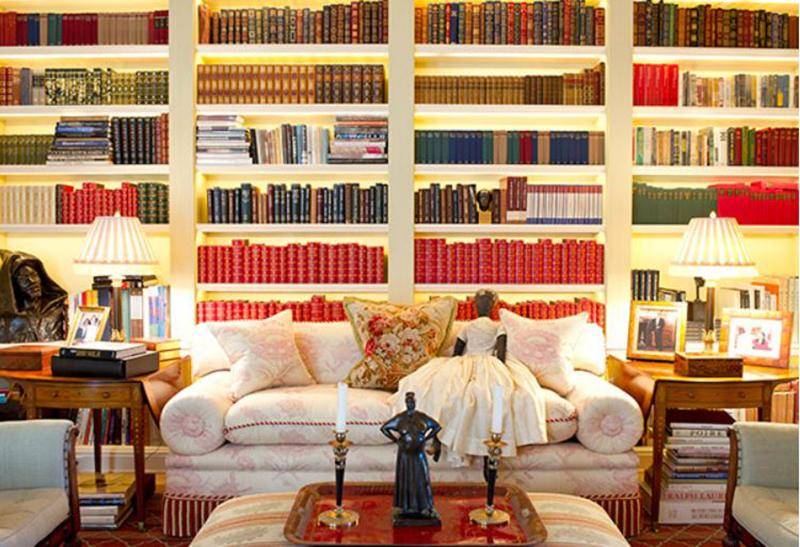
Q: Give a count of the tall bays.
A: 4